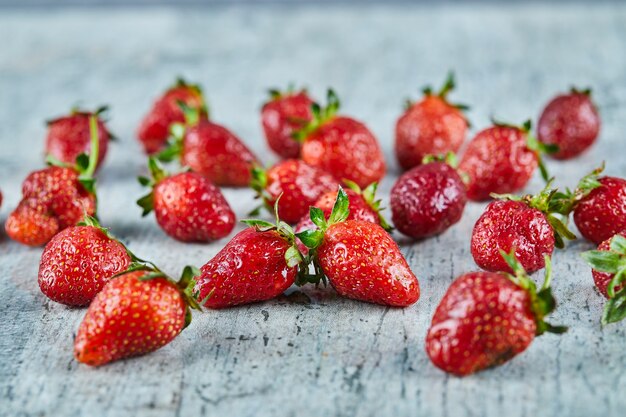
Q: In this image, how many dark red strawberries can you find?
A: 2